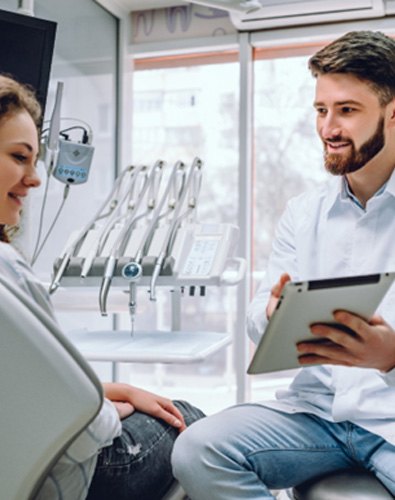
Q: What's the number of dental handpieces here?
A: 5